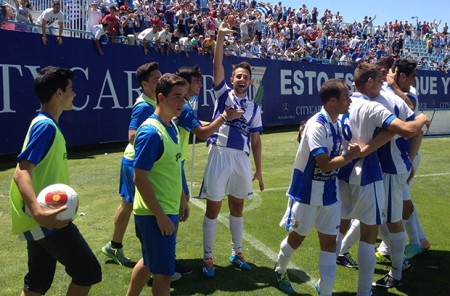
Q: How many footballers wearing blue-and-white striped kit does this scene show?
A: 5